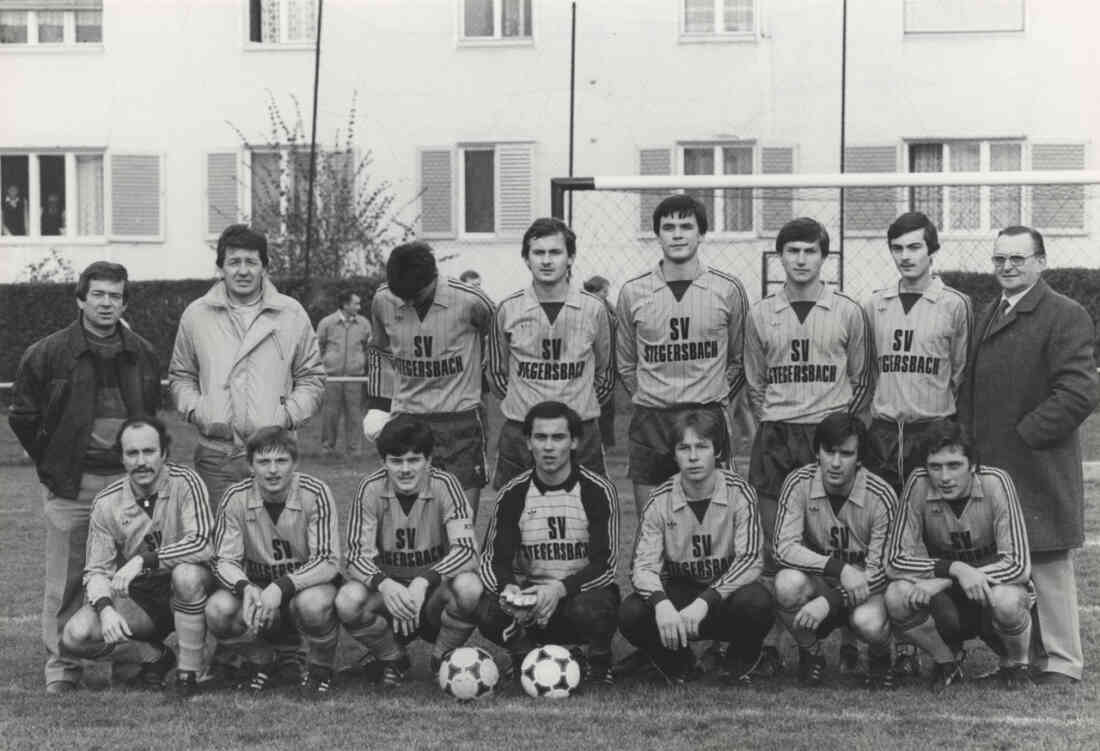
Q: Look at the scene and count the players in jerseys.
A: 12